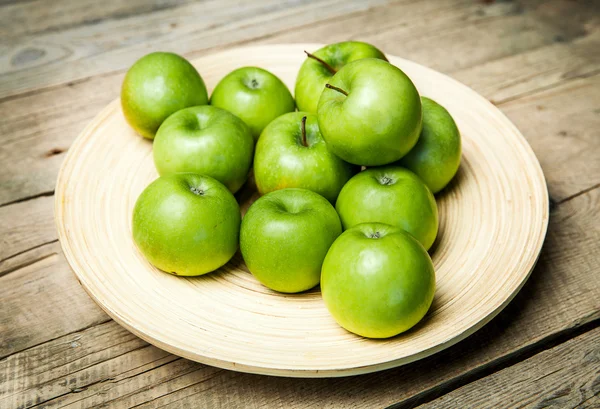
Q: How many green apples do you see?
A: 11